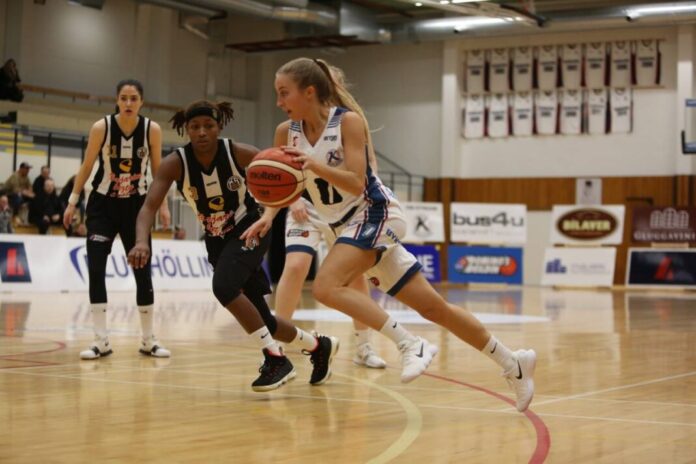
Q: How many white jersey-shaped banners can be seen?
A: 15